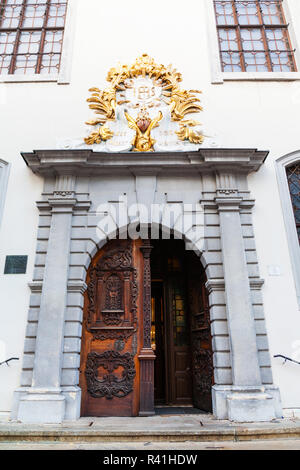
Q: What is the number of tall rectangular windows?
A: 2